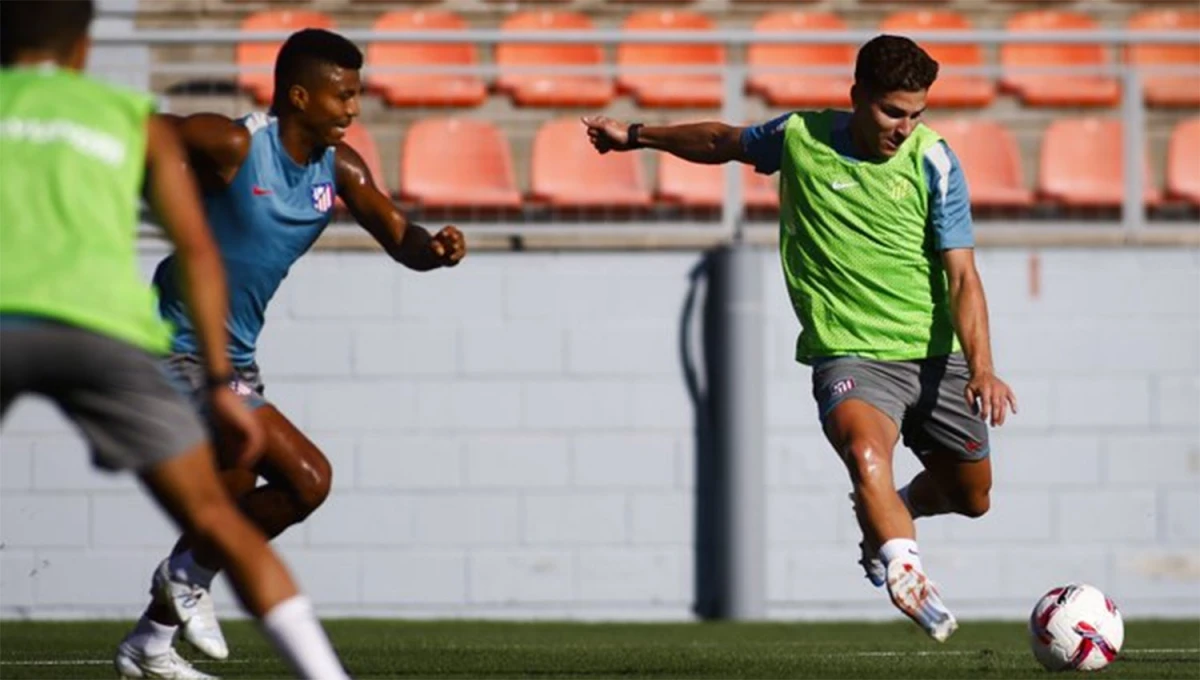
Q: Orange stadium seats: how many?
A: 15